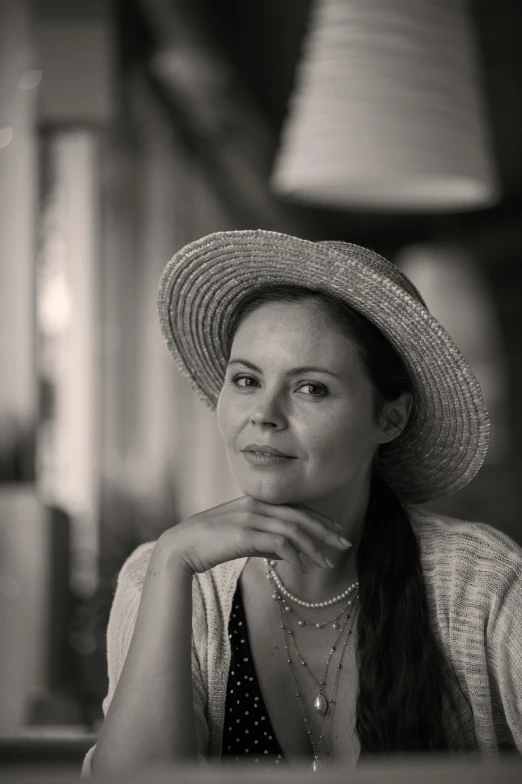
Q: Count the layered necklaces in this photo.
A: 4